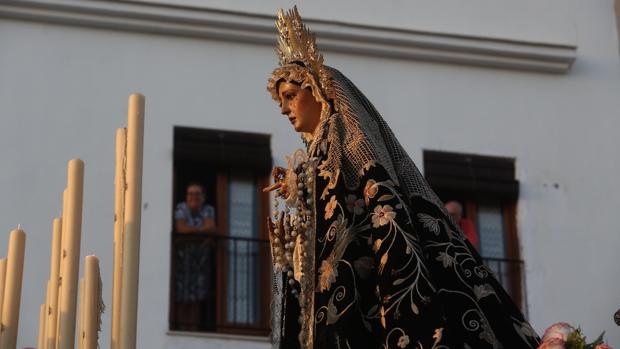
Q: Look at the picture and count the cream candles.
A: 11